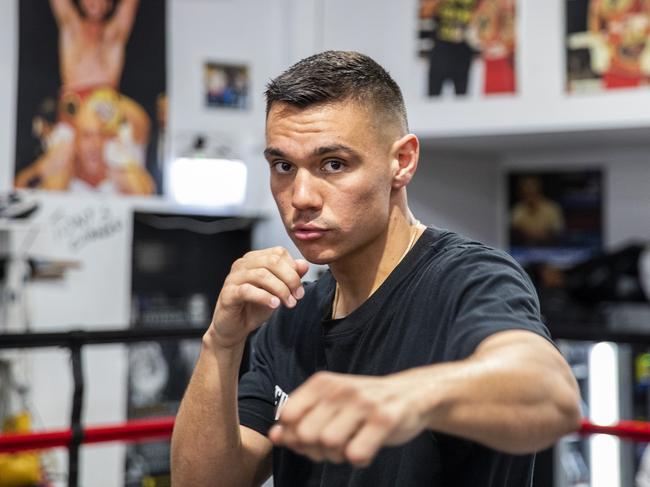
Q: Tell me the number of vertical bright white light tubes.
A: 1